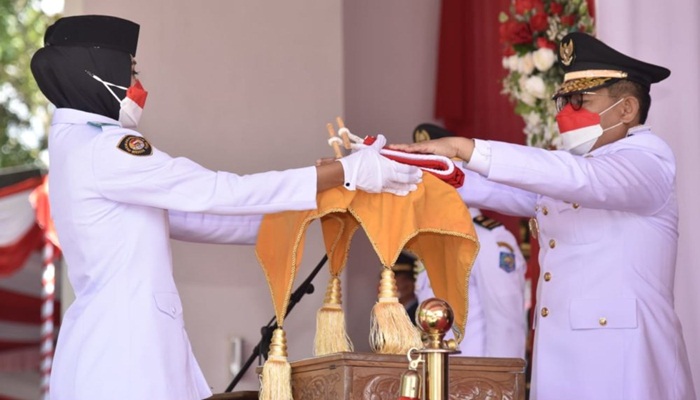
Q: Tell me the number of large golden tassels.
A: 3